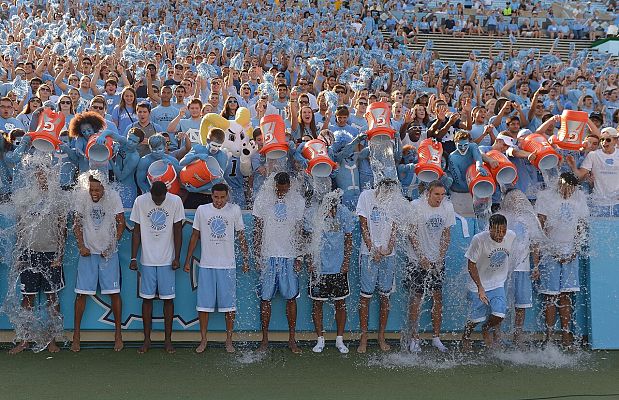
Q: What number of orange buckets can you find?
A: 12